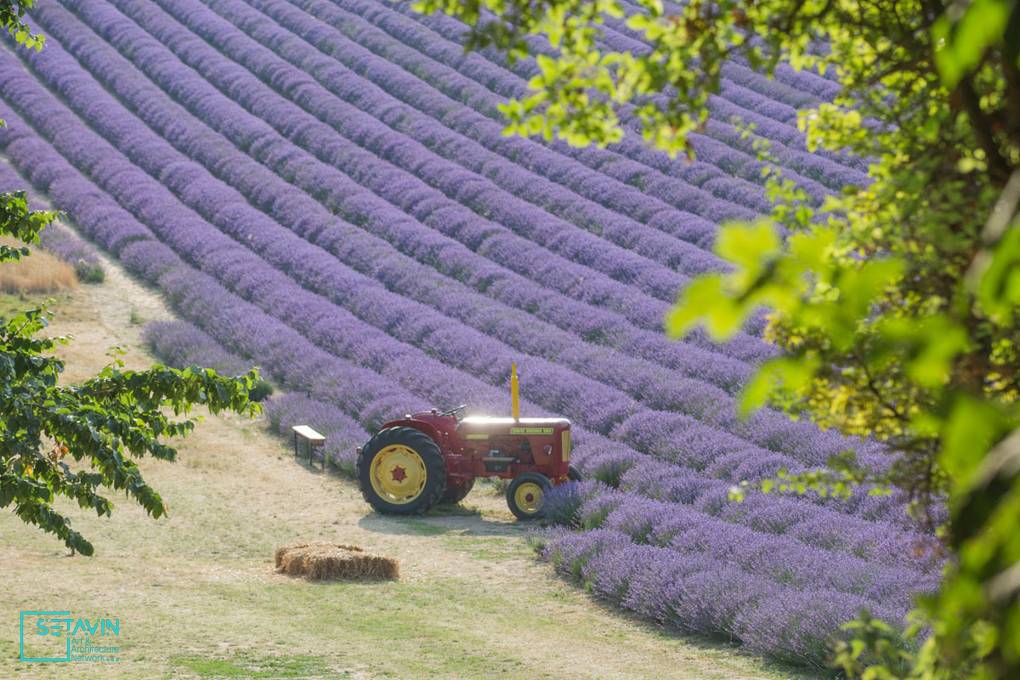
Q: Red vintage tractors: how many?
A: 1